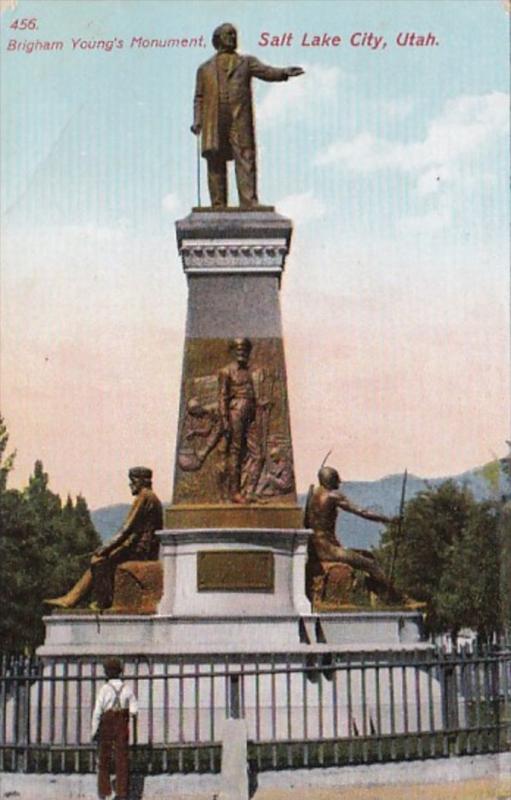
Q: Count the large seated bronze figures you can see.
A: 2